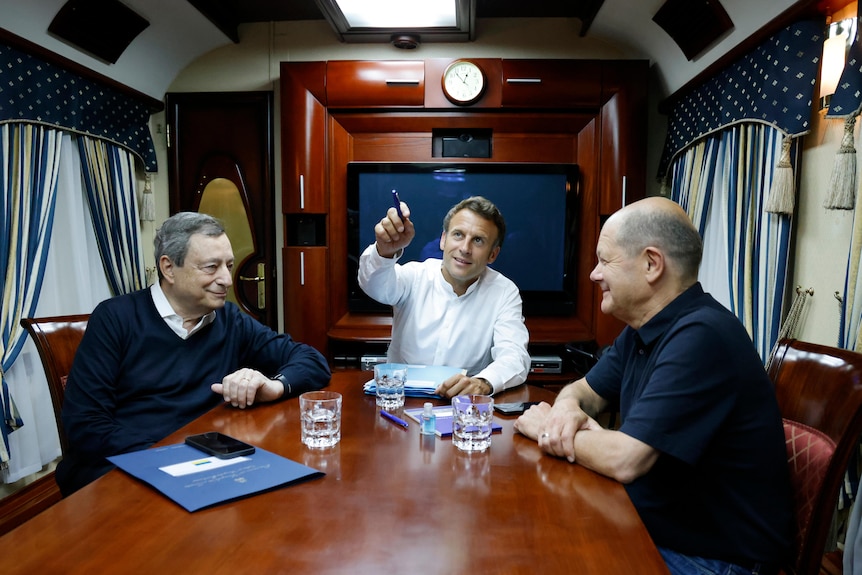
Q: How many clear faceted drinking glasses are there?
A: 3